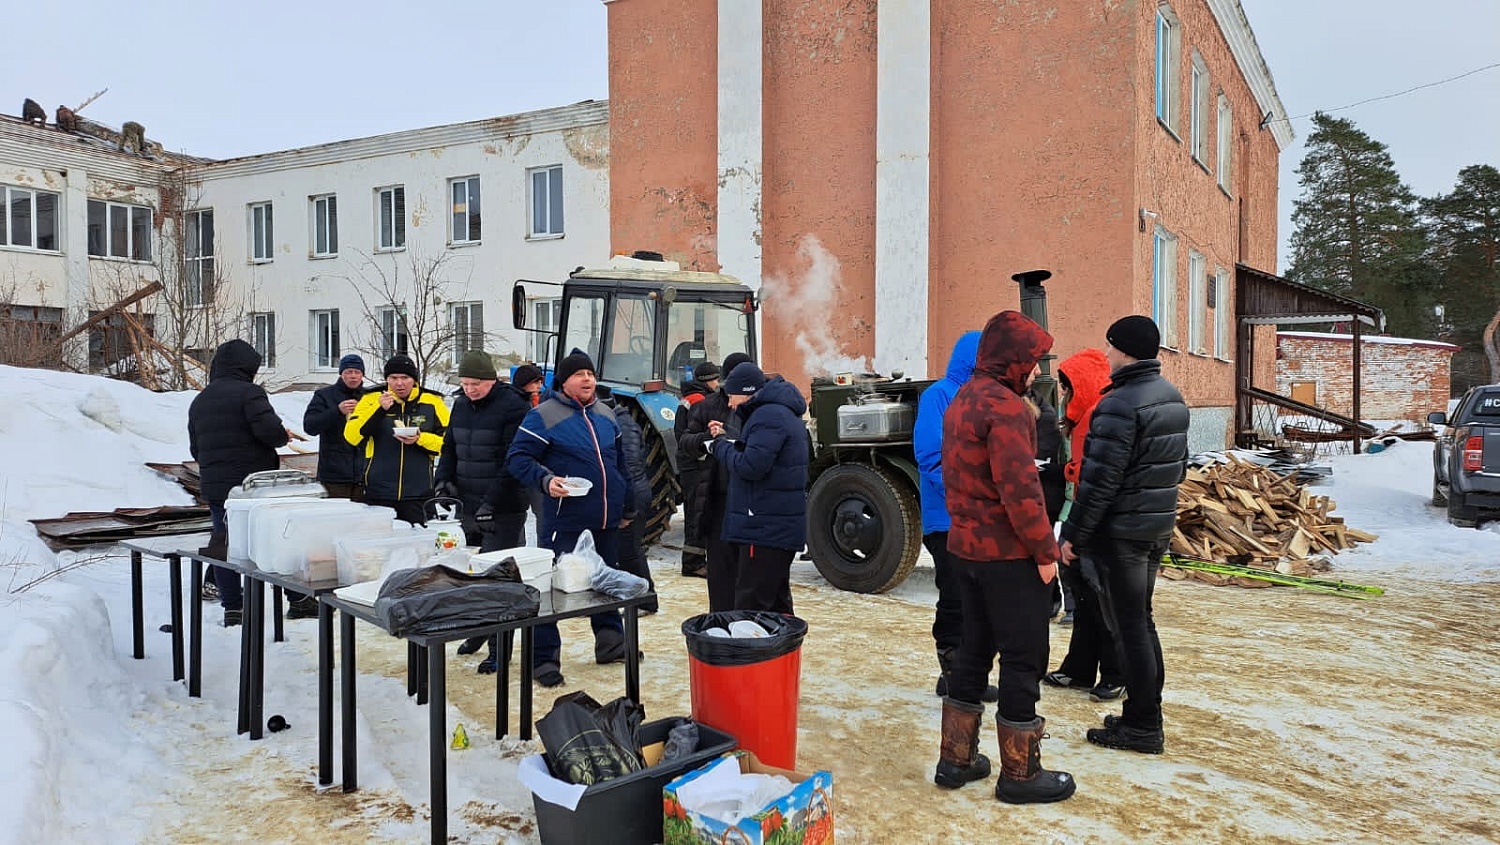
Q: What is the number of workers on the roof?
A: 3